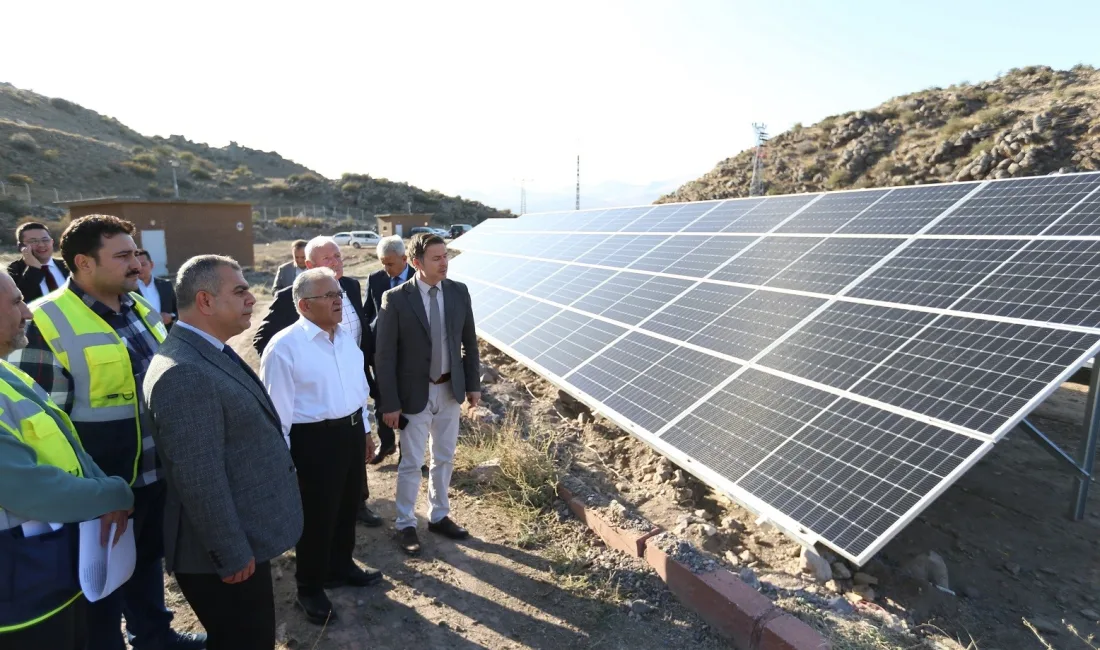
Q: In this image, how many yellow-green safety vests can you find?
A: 2